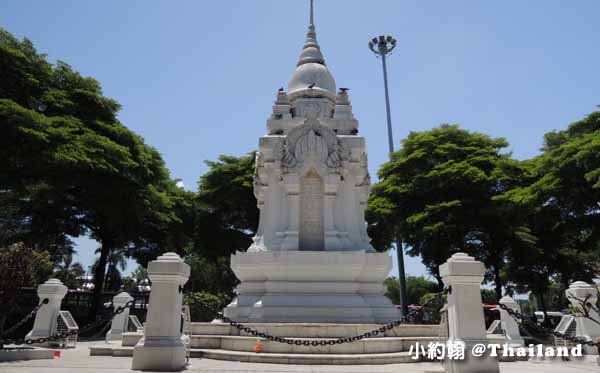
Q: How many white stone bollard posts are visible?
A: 6